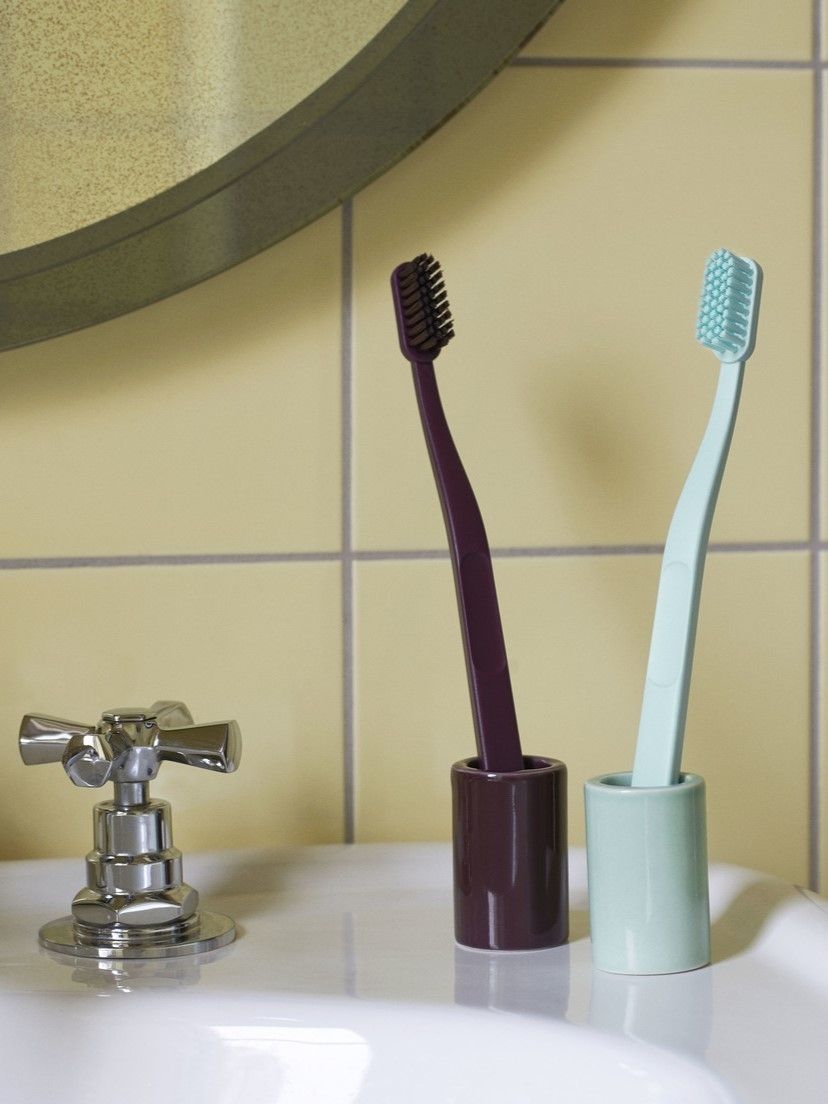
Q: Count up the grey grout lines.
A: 4